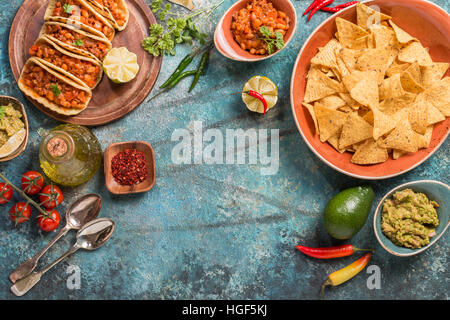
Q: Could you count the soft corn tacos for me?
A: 5